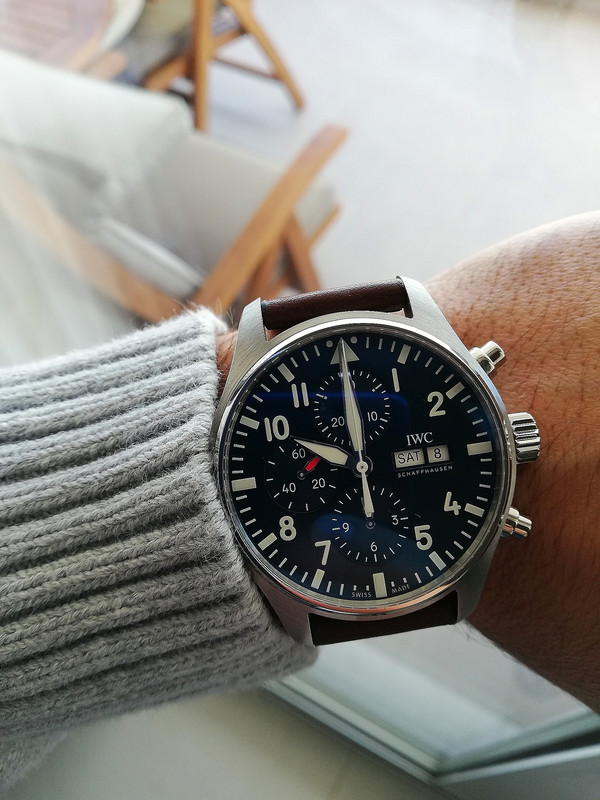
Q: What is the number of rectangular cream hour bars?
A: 11